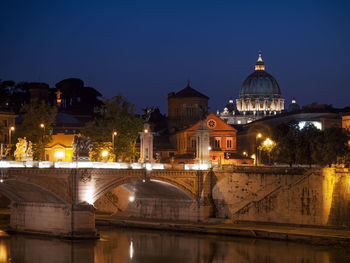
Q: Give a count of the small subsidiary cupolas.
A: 2